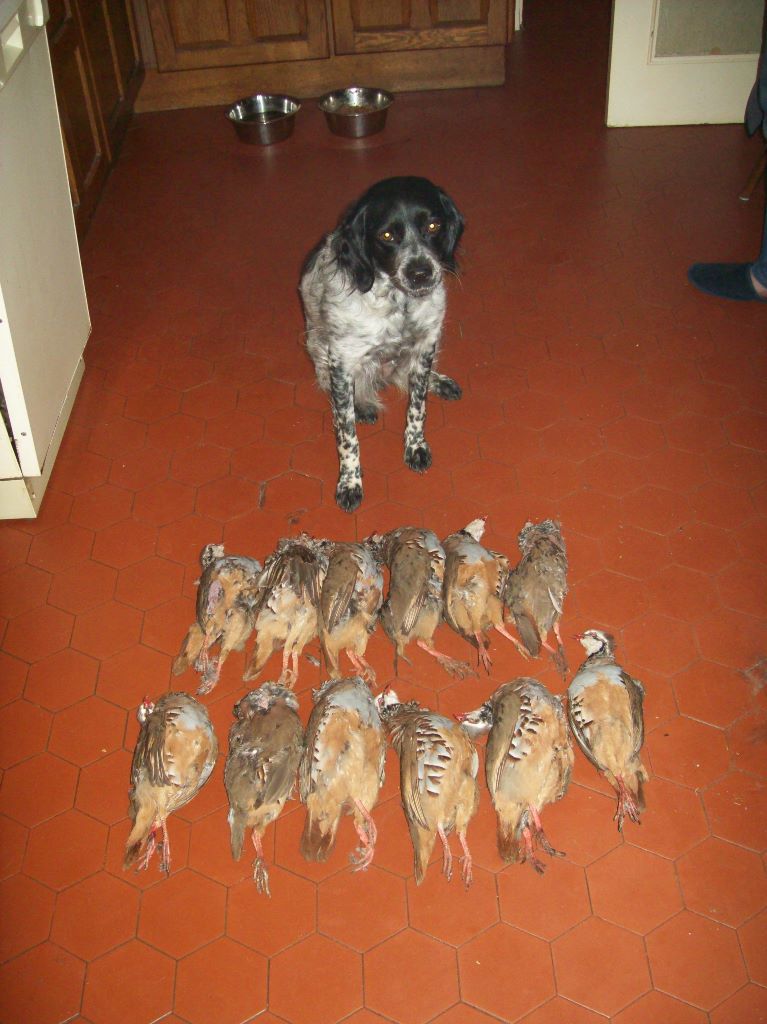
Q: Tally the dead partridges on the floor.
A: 12